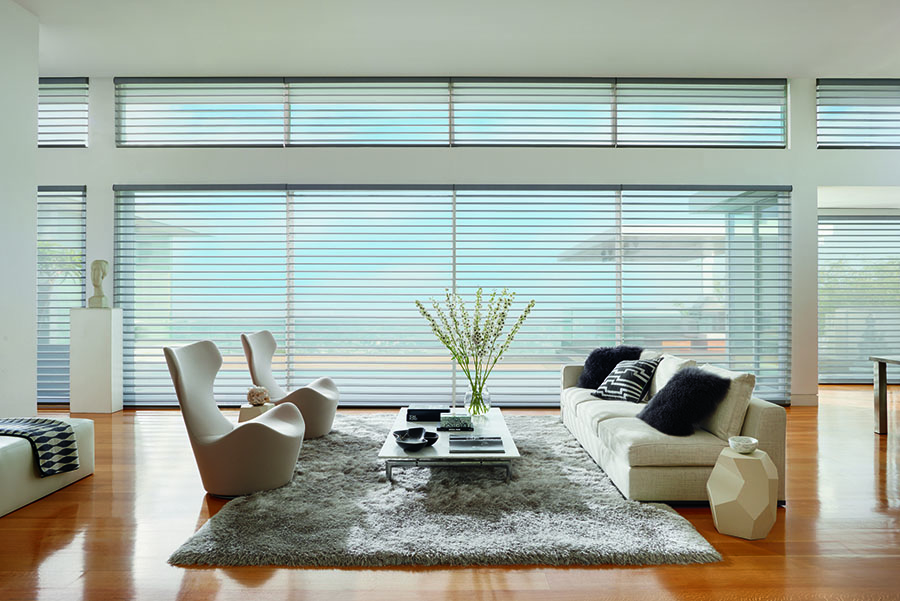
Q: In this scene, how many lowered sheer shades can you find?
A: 12